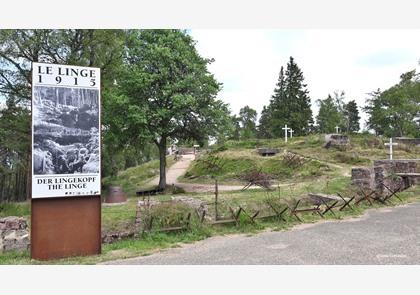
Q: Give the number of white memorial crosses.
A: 4